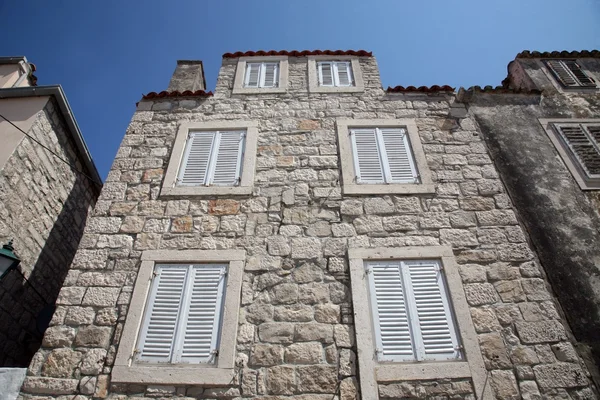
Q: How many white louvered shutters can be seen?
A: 12